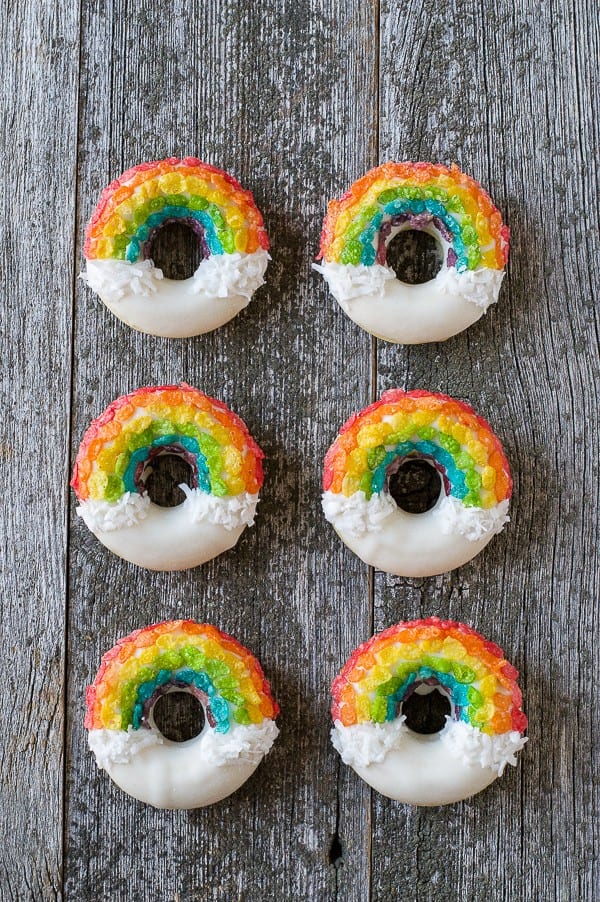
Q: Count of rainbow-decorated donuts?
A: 6